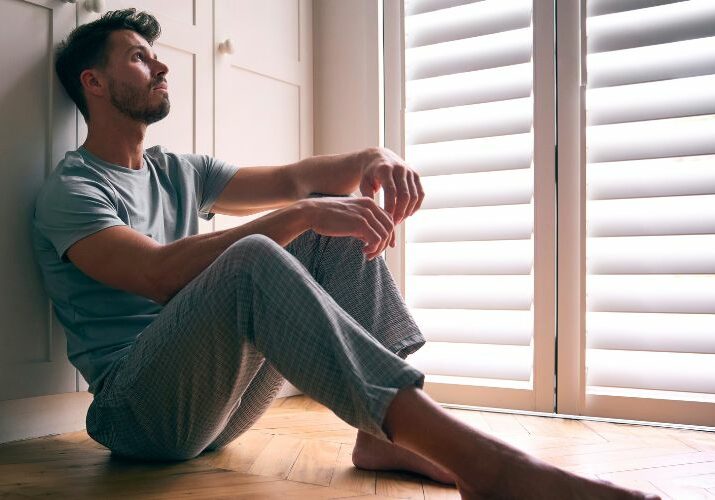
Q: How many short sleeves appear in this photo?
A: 2